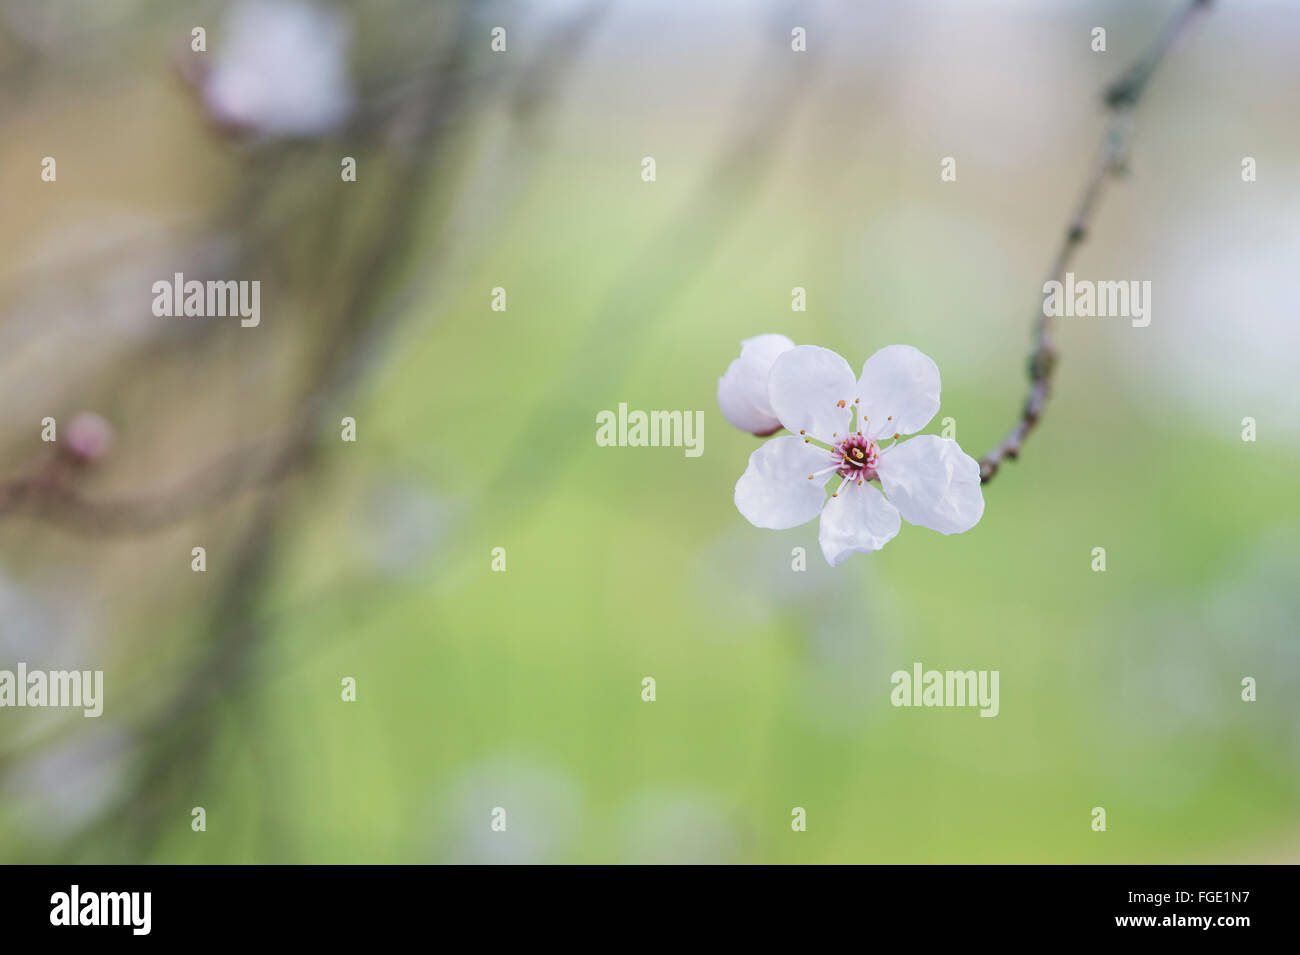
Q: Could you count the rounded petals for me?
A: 5